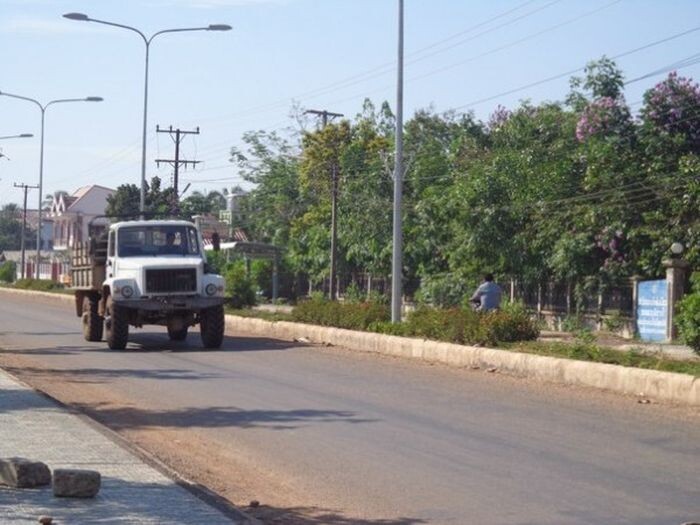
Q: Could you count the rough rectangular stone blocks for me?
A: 2